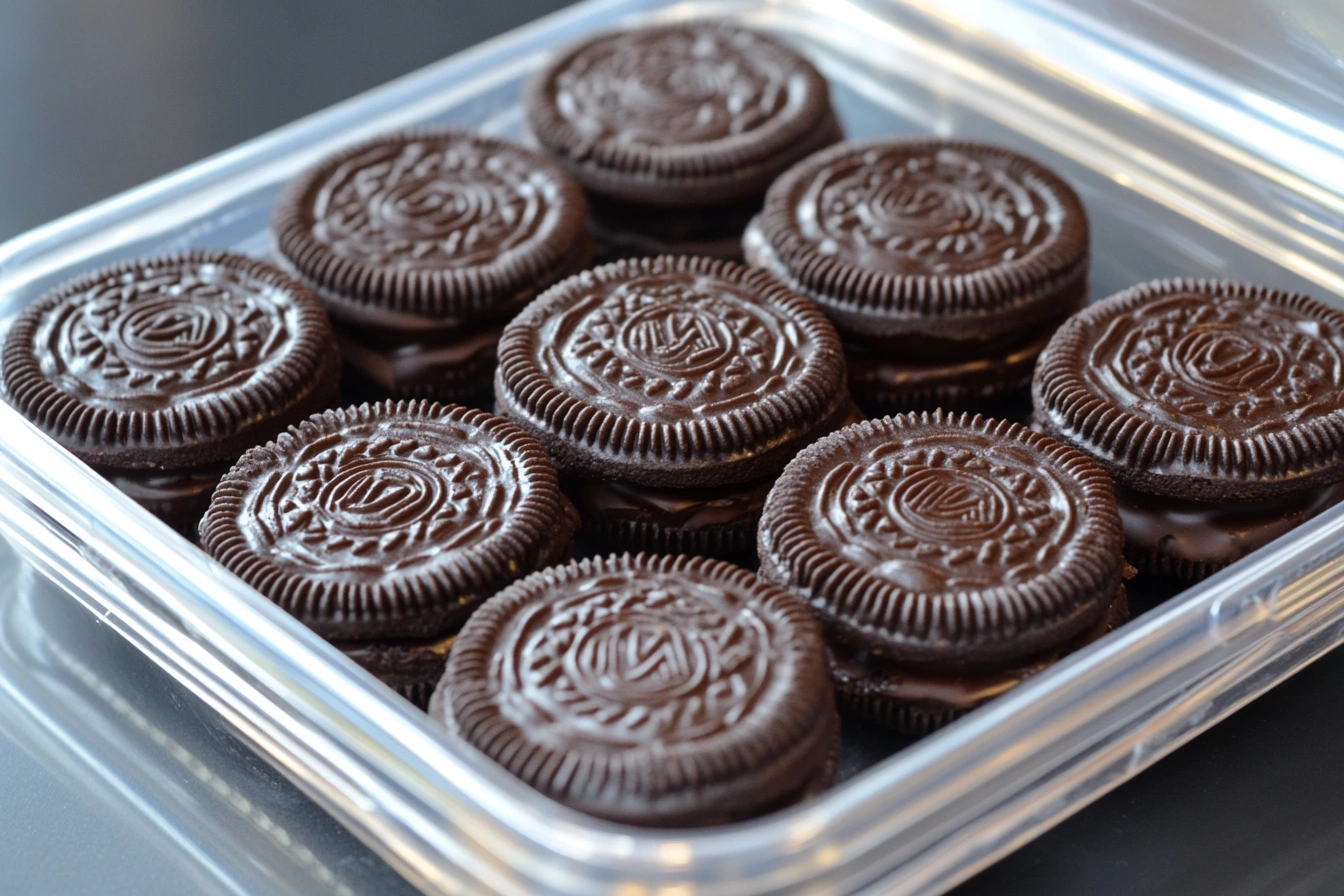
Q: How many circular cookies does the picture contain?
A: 9